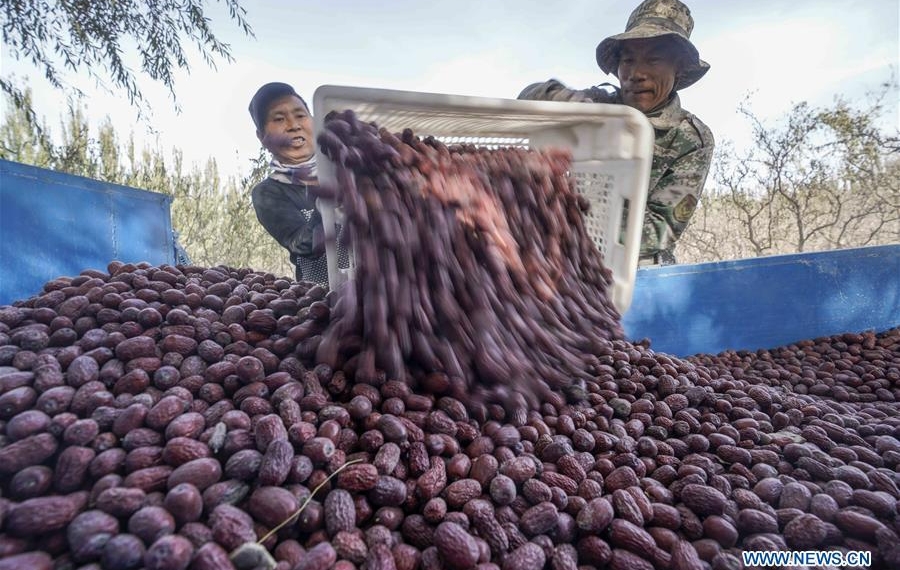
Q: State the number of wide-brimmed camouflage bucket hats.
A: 1